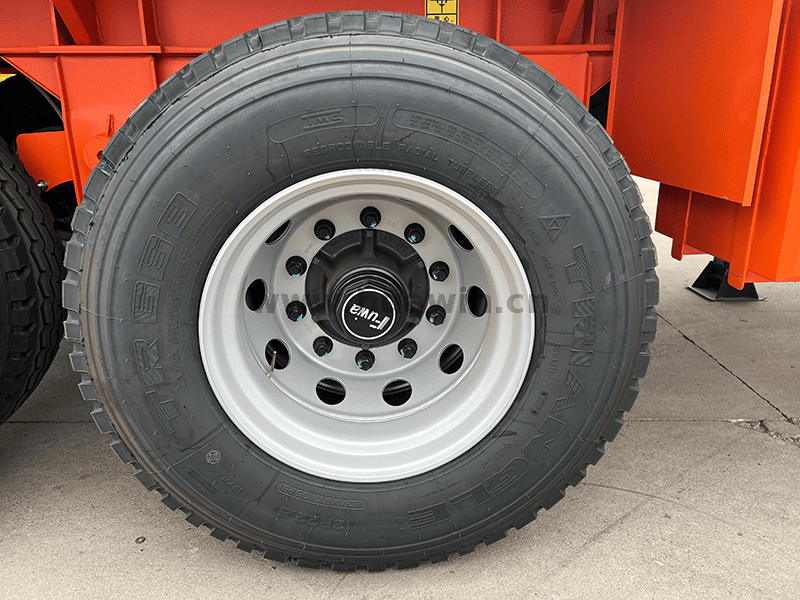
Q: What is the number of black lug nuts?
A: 10